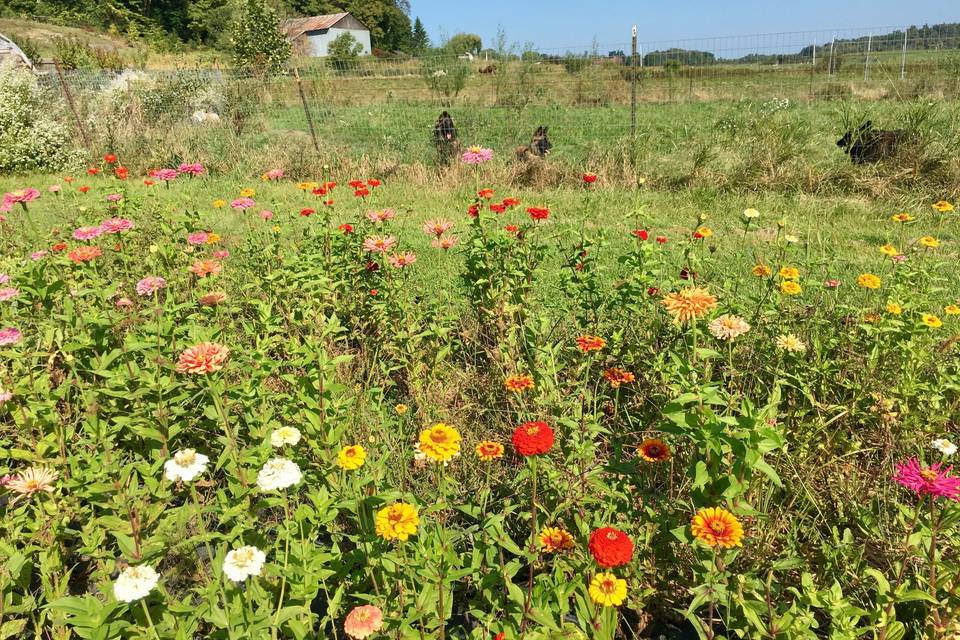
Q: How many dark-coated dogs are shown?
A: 3